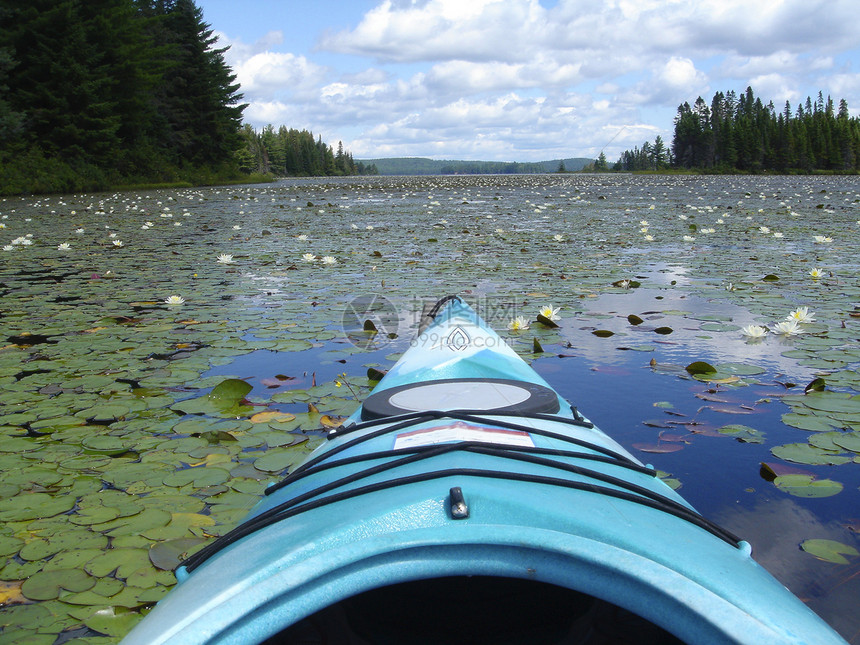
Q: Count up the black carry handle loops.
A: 1